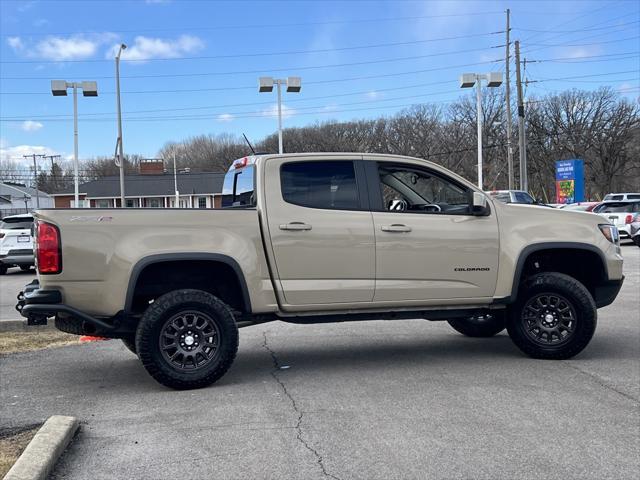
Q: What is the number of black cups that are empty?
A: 0